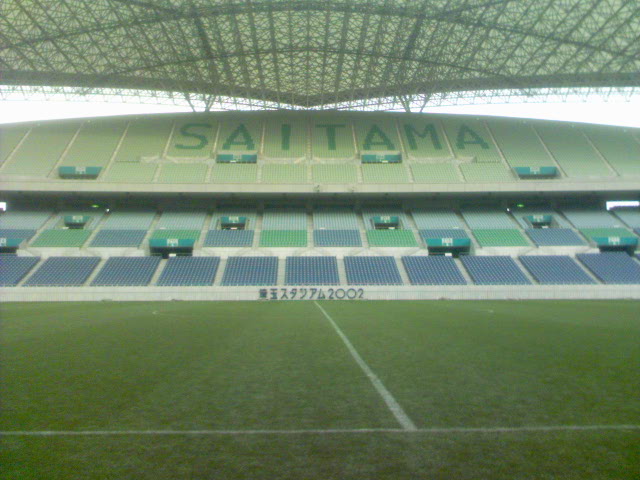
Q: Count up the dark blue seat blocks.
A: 11